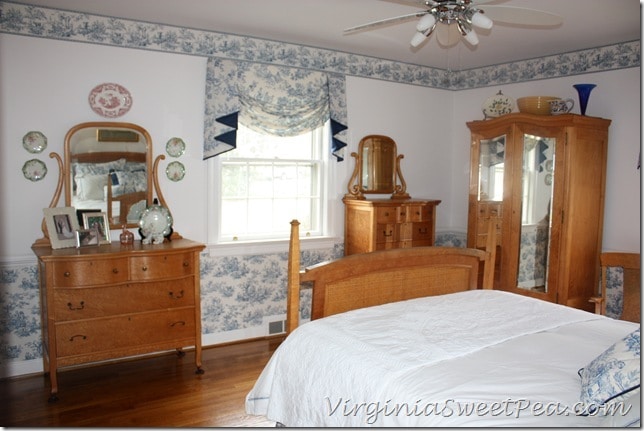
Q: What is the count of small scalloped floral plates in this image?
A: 4